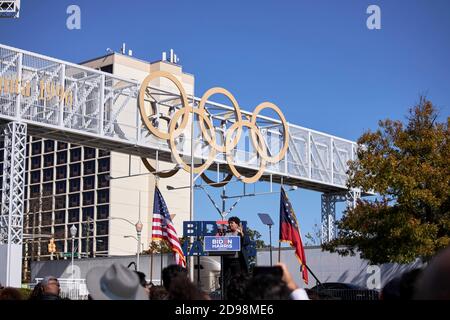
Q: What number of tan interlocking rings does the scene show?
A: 5